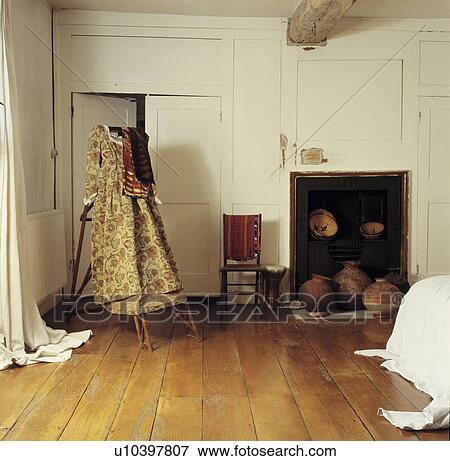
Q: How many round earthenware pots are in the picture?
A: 3